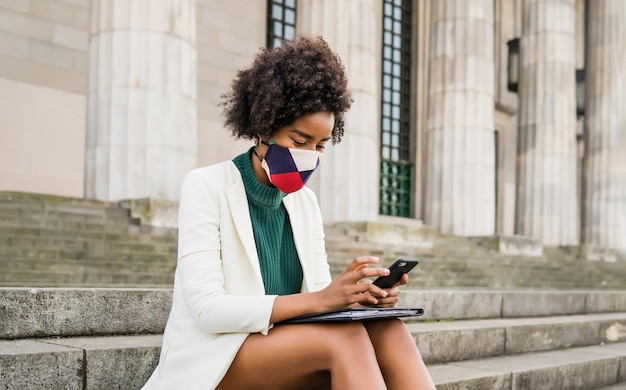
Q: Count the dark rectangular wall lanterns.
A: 2